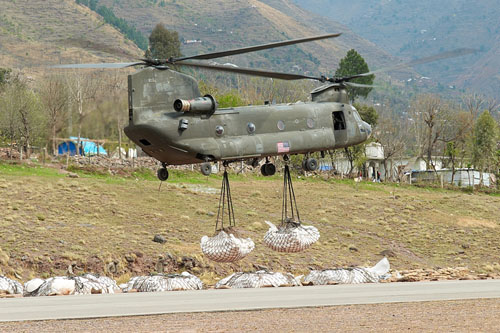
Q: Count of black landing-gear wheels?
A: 6